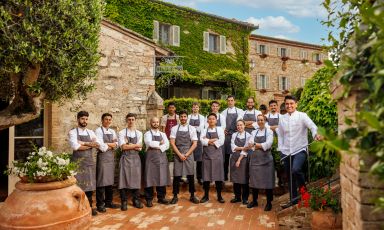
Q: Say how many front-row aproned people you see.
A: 8